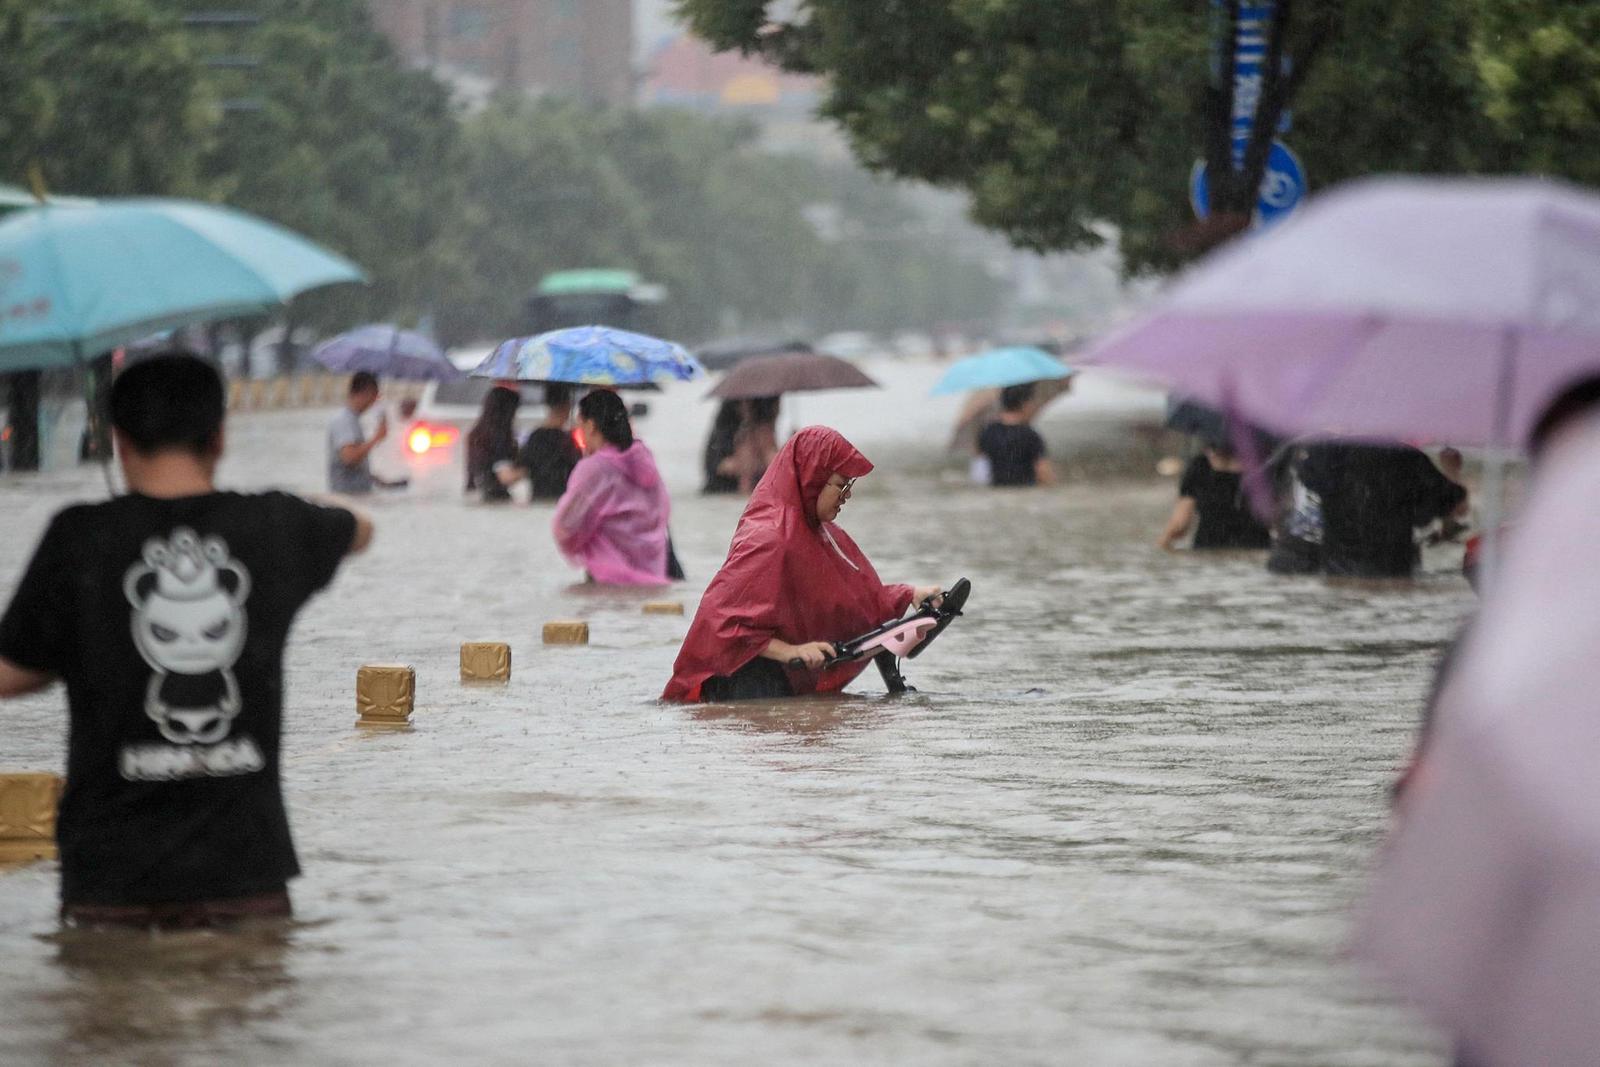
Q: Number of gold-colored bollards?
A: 5